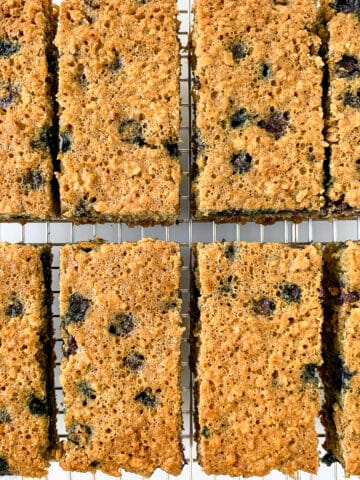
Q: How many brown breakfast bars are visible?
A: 8